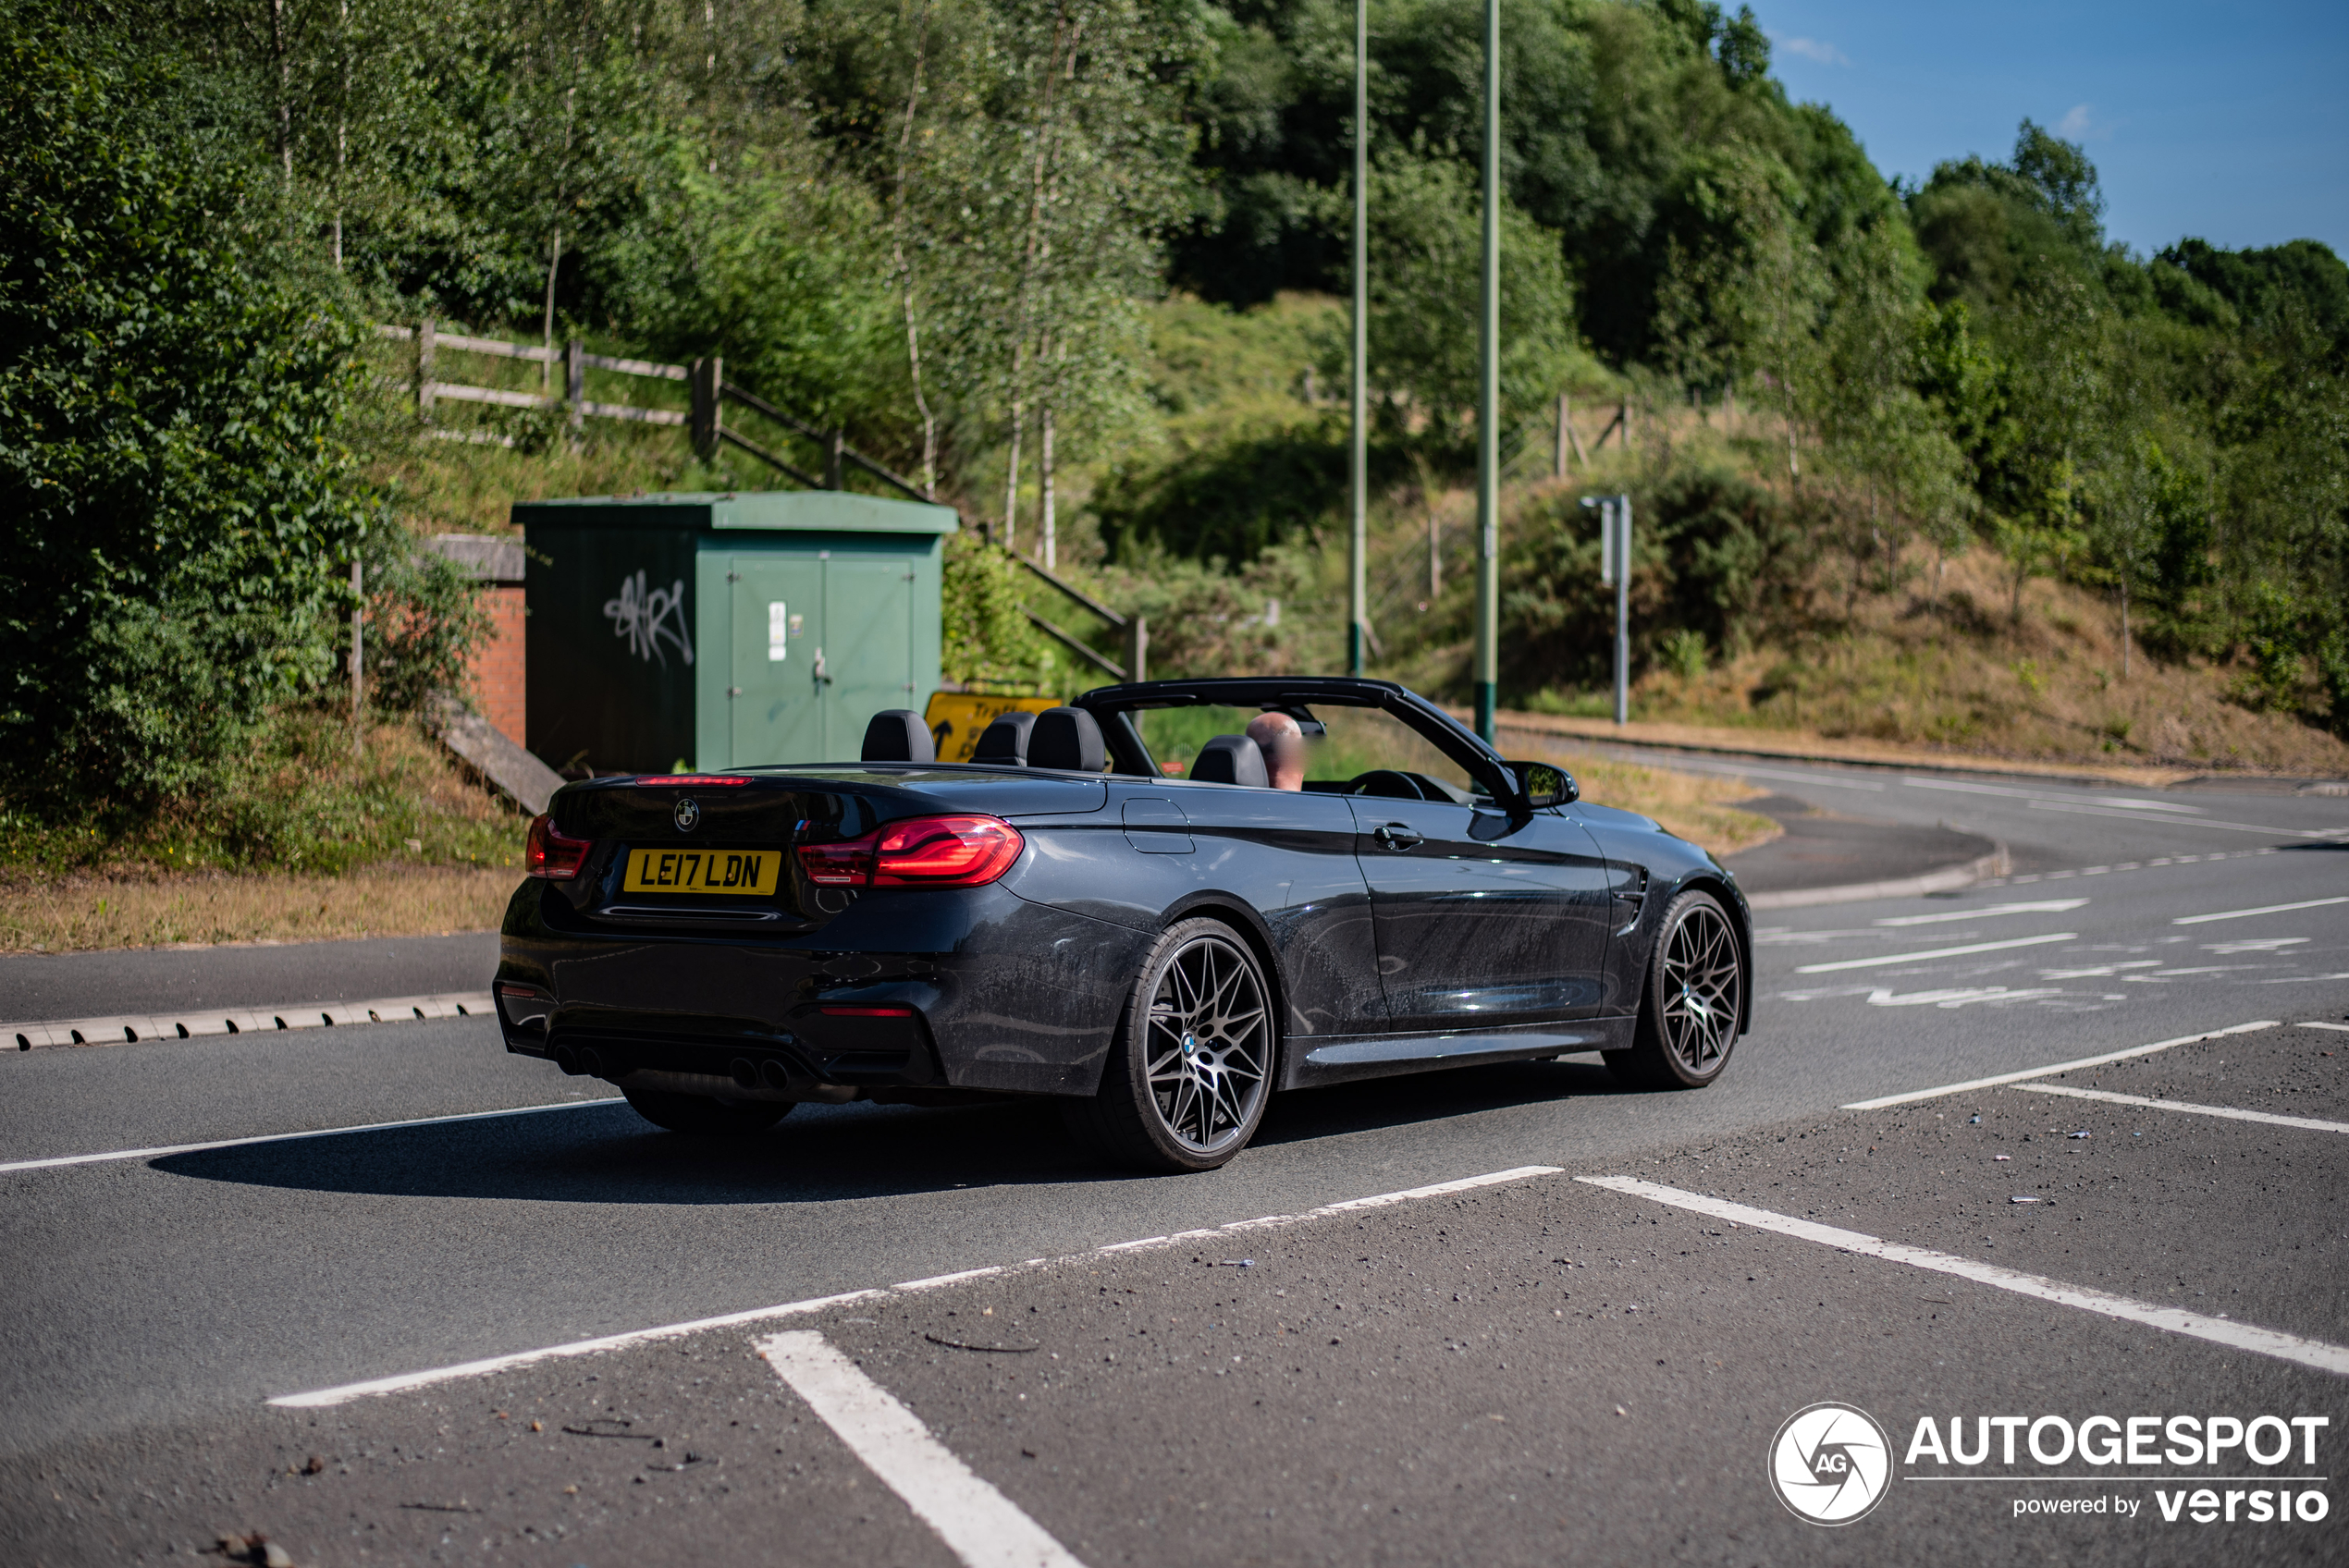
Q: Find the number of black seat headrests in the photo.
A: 4